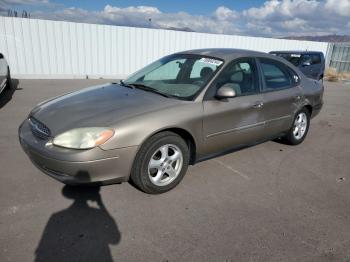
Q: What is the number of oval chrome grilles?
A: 1